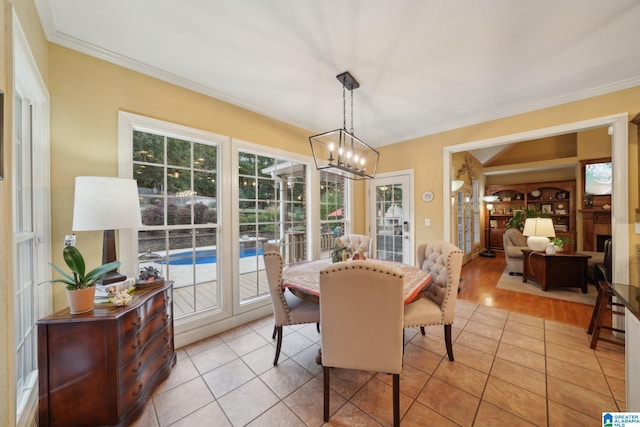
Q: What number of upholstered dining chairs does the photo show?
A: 4